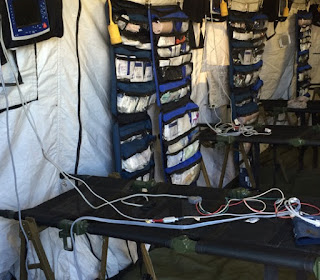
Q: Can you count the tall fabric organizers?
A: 4